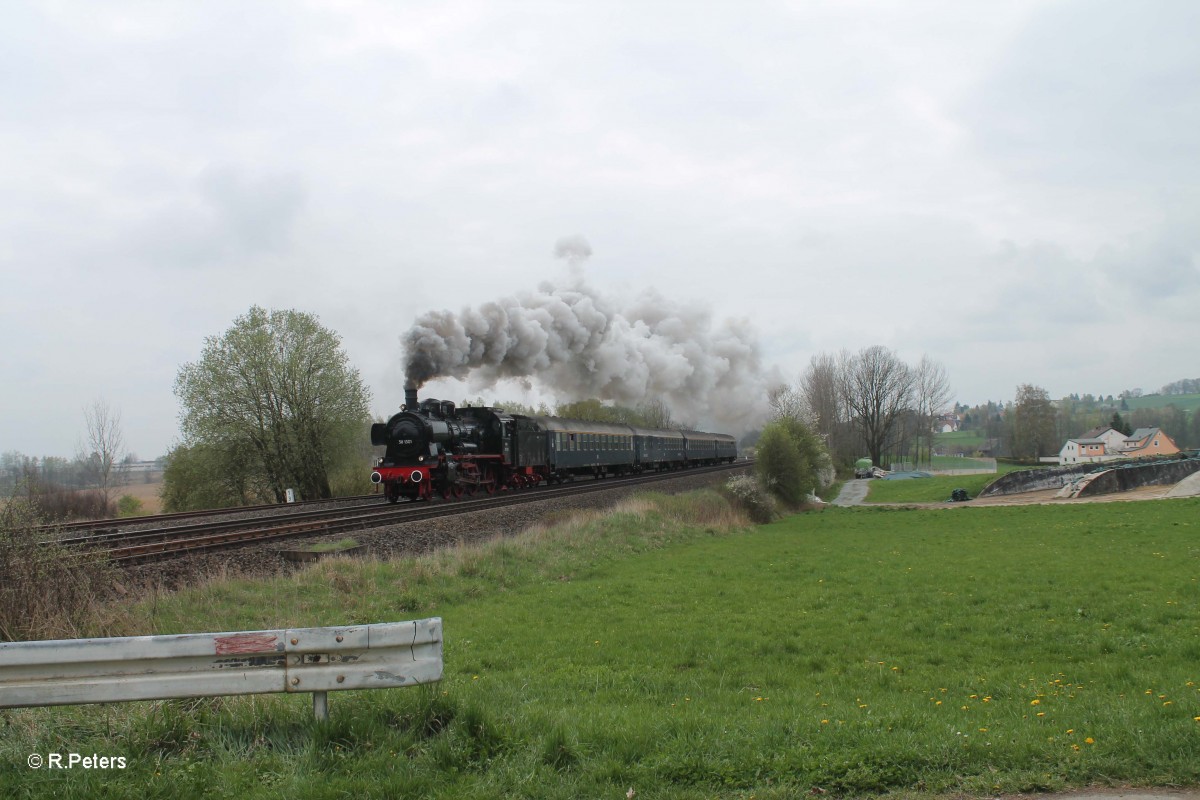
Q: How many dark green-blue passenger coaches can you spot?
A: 4